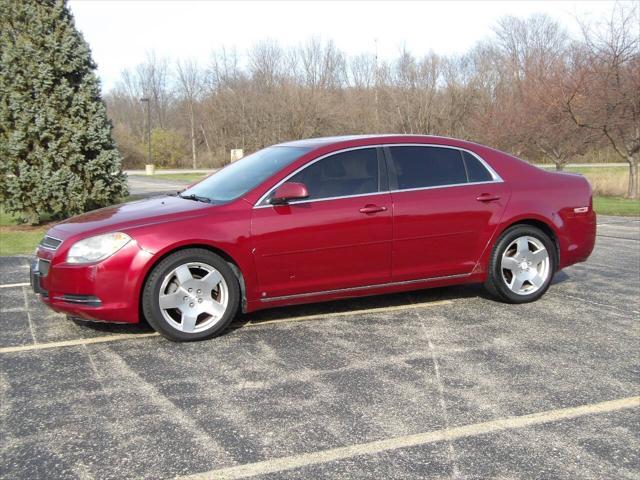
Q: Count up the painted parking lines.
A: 3